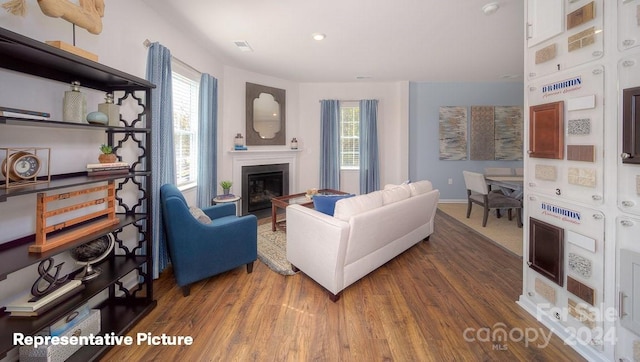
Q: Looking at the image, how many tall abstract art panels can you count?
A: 3